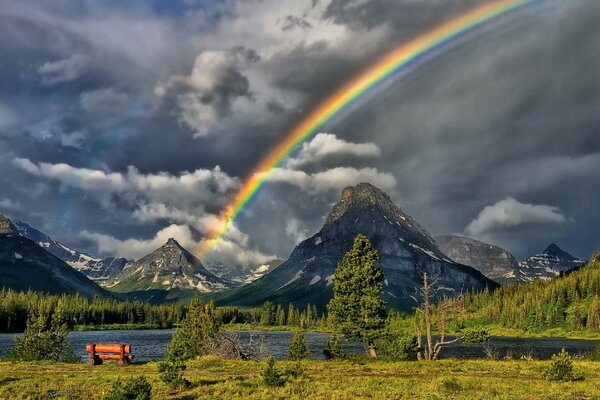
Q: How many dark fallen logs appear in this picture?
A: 0